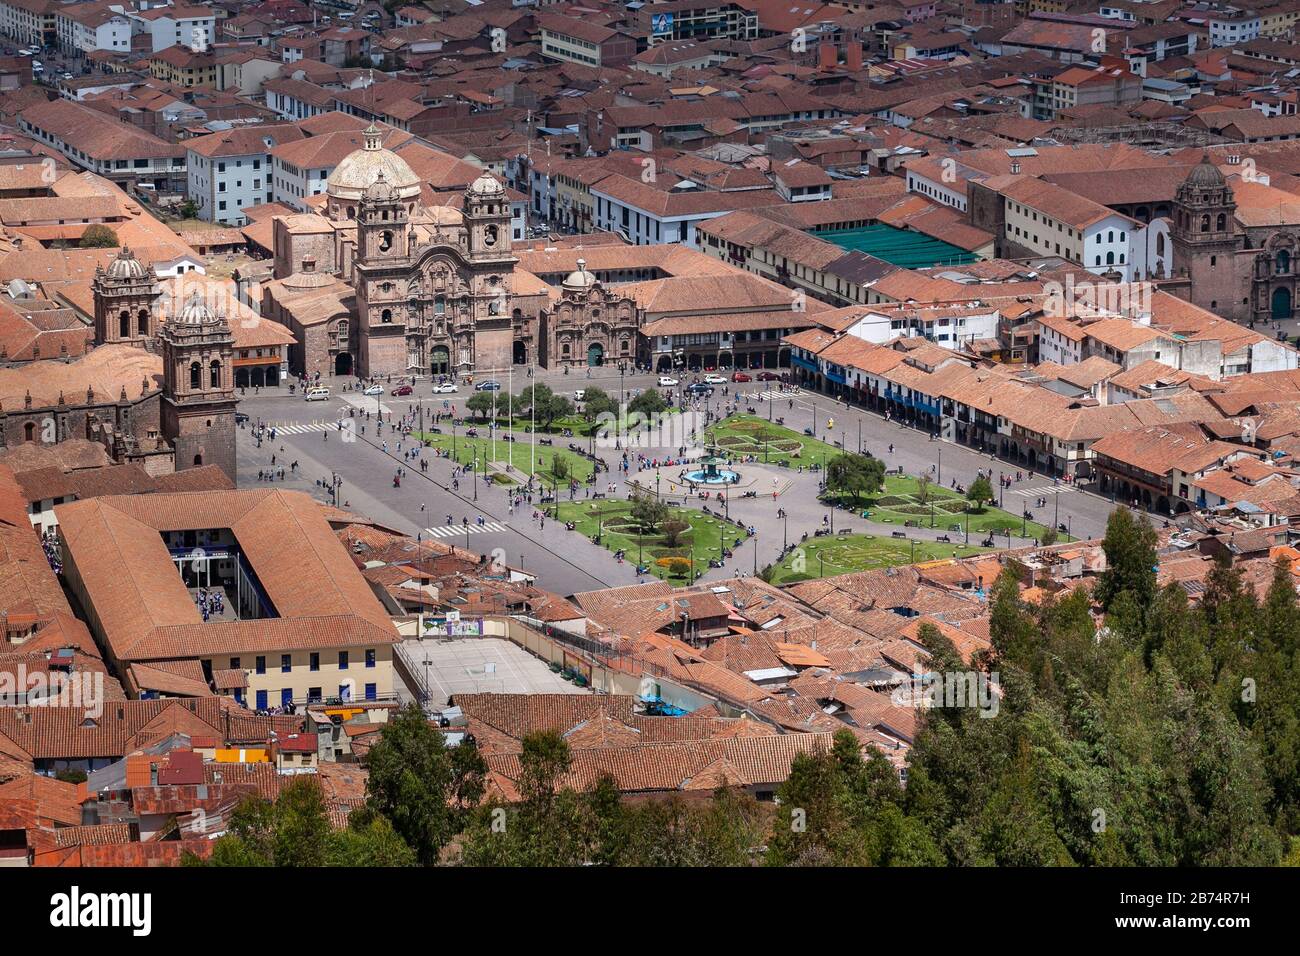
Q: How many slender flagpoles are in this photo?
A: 3